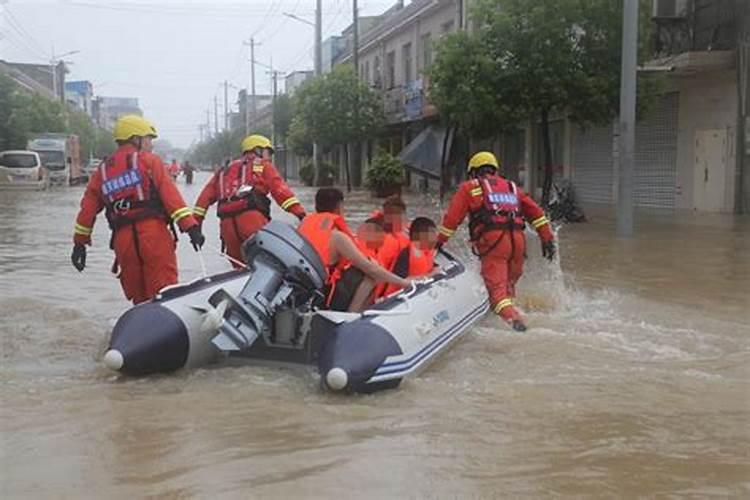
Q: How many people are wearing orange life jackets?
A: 4